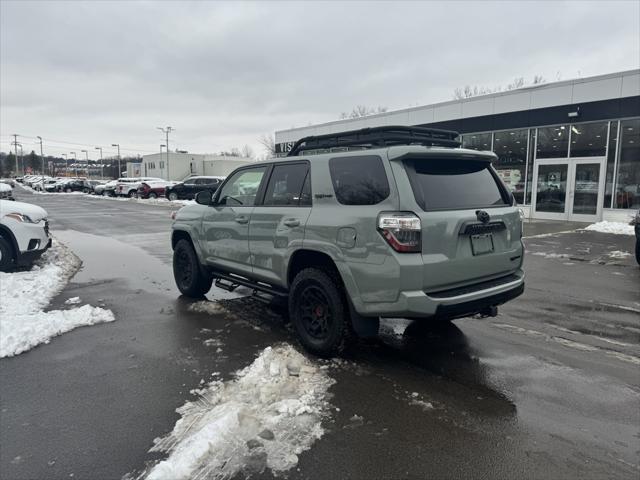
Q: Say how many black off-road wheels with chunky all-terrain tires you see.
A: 2